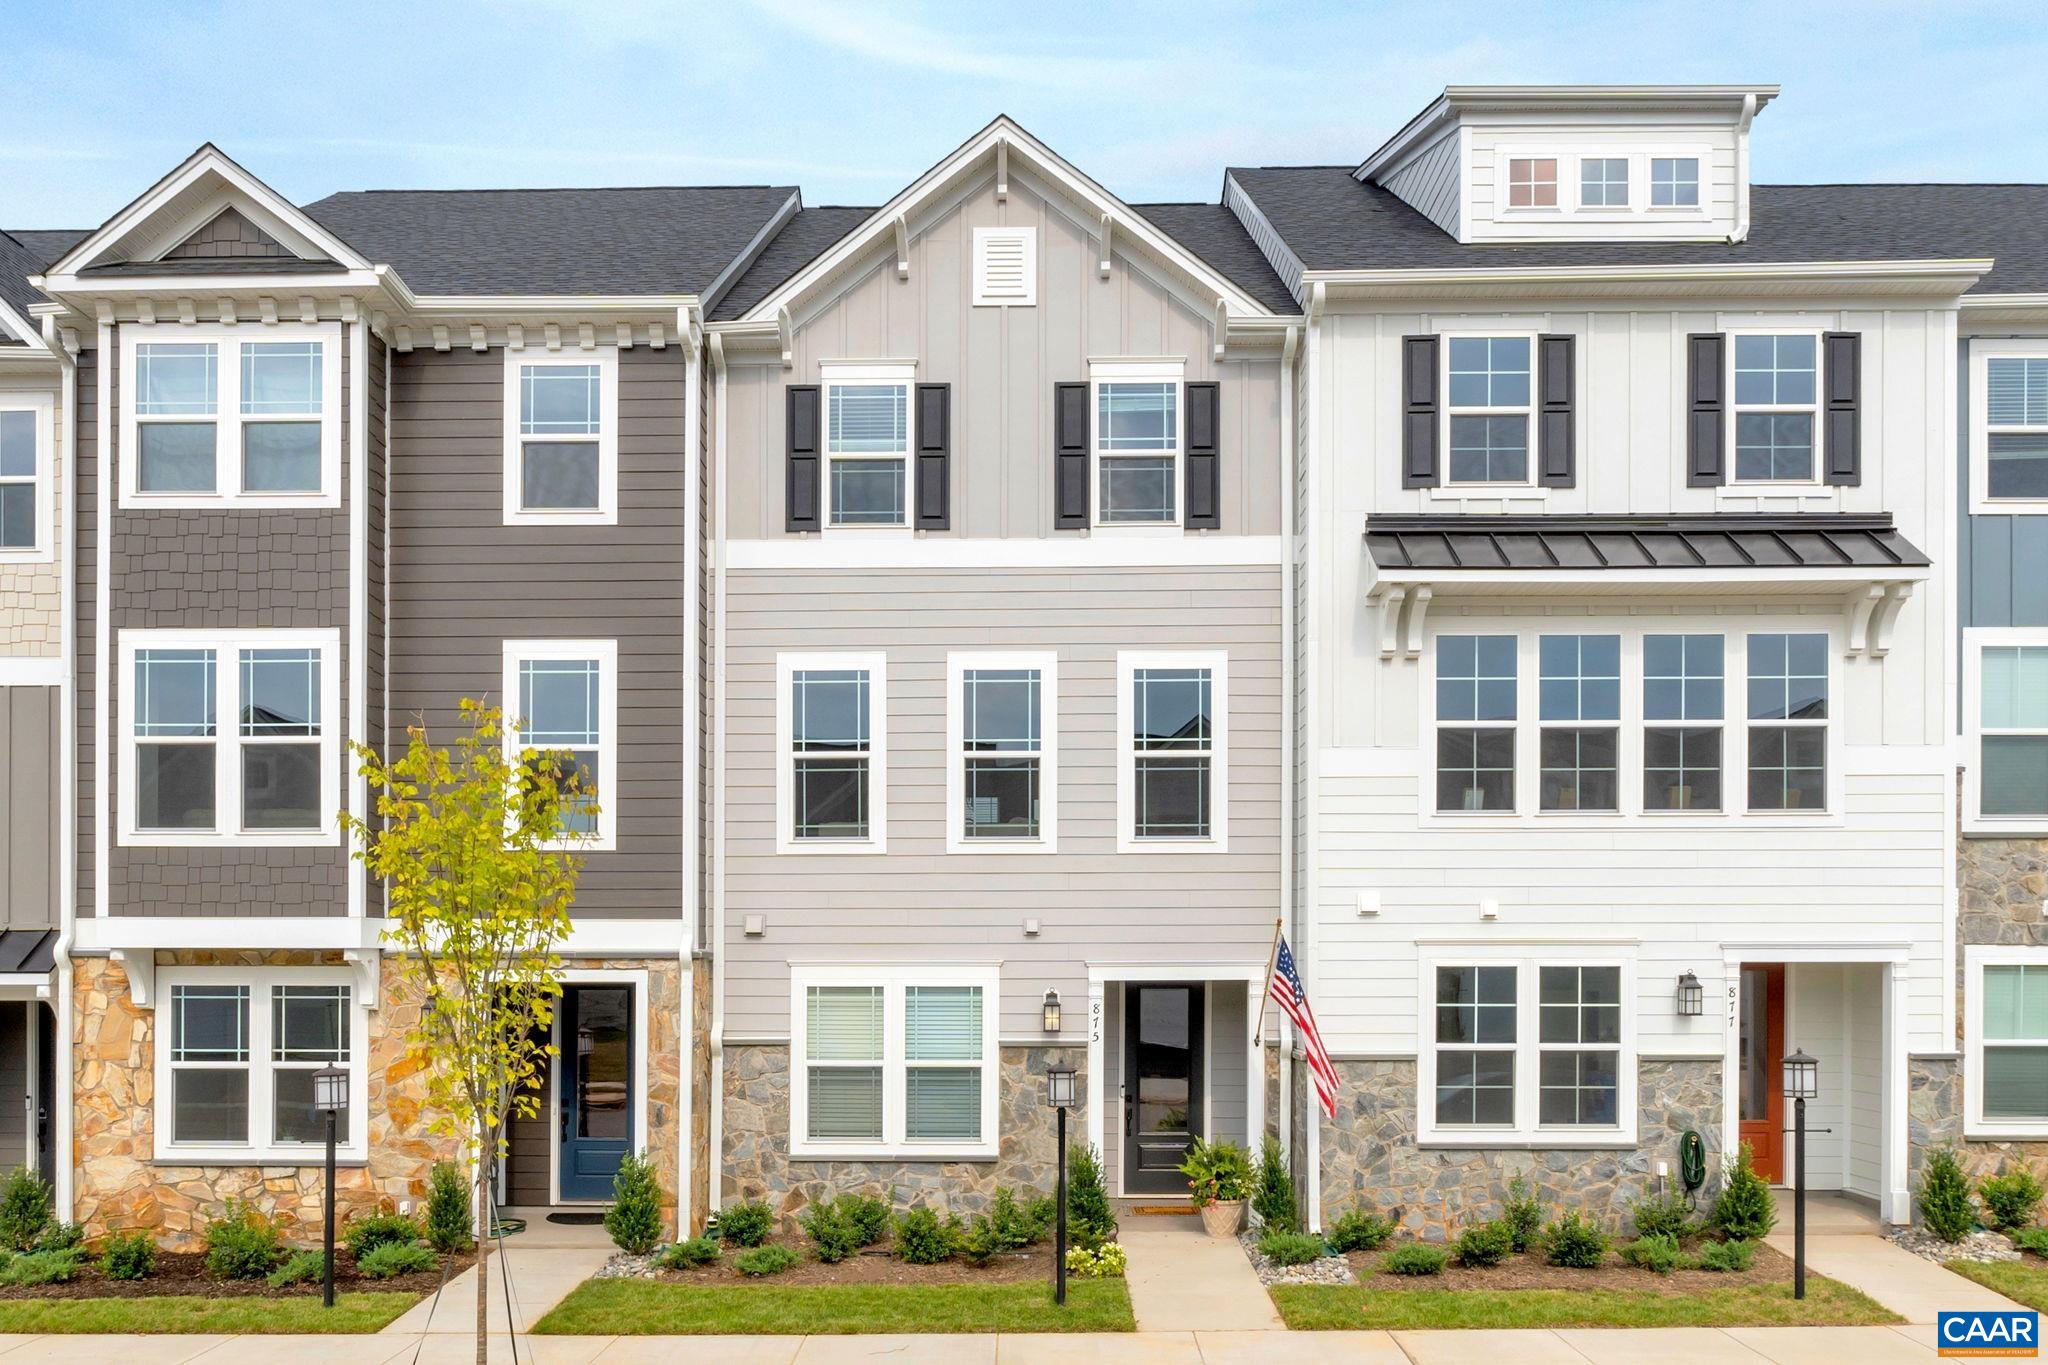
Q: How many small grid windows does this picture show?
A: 3